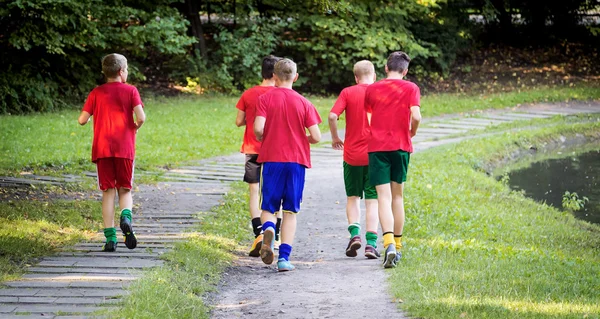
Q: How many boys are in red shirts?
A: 5